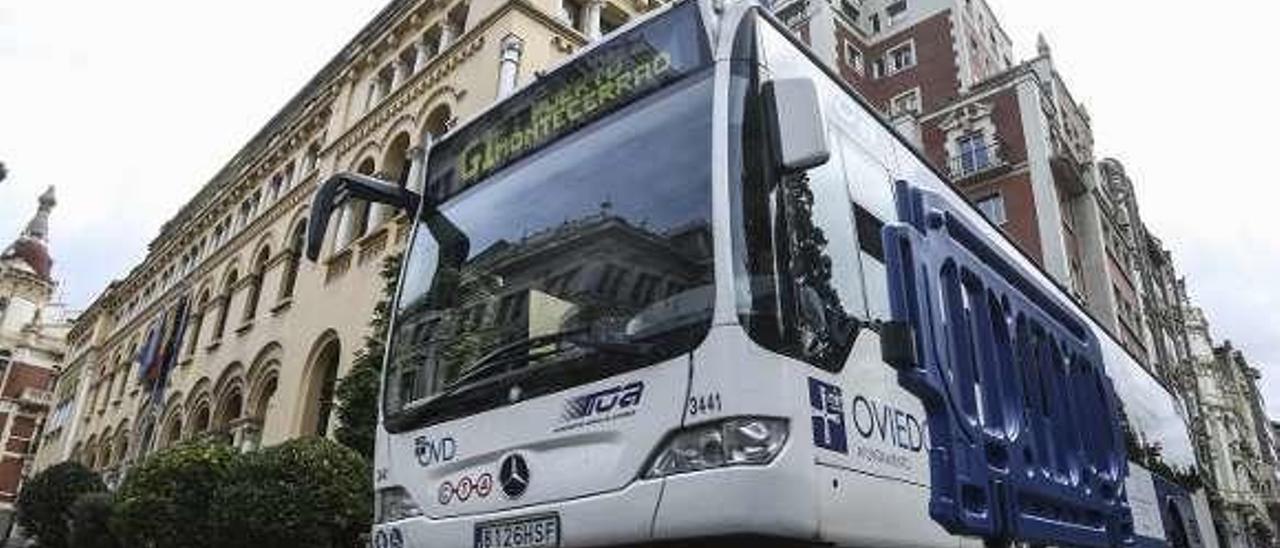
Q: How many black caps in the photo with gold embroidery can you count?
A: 0